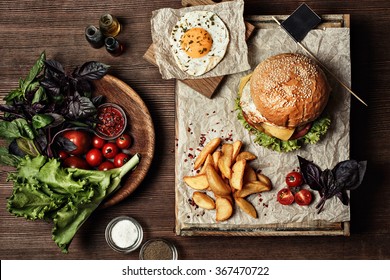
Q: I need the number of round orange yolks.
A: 1